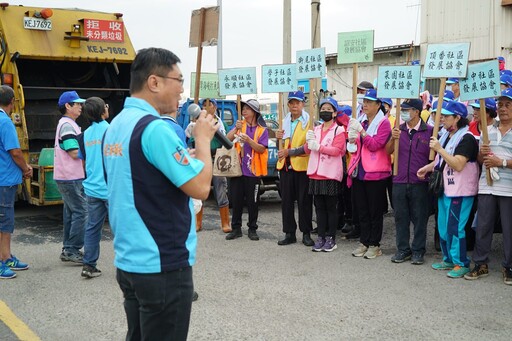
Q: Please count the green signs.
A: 2